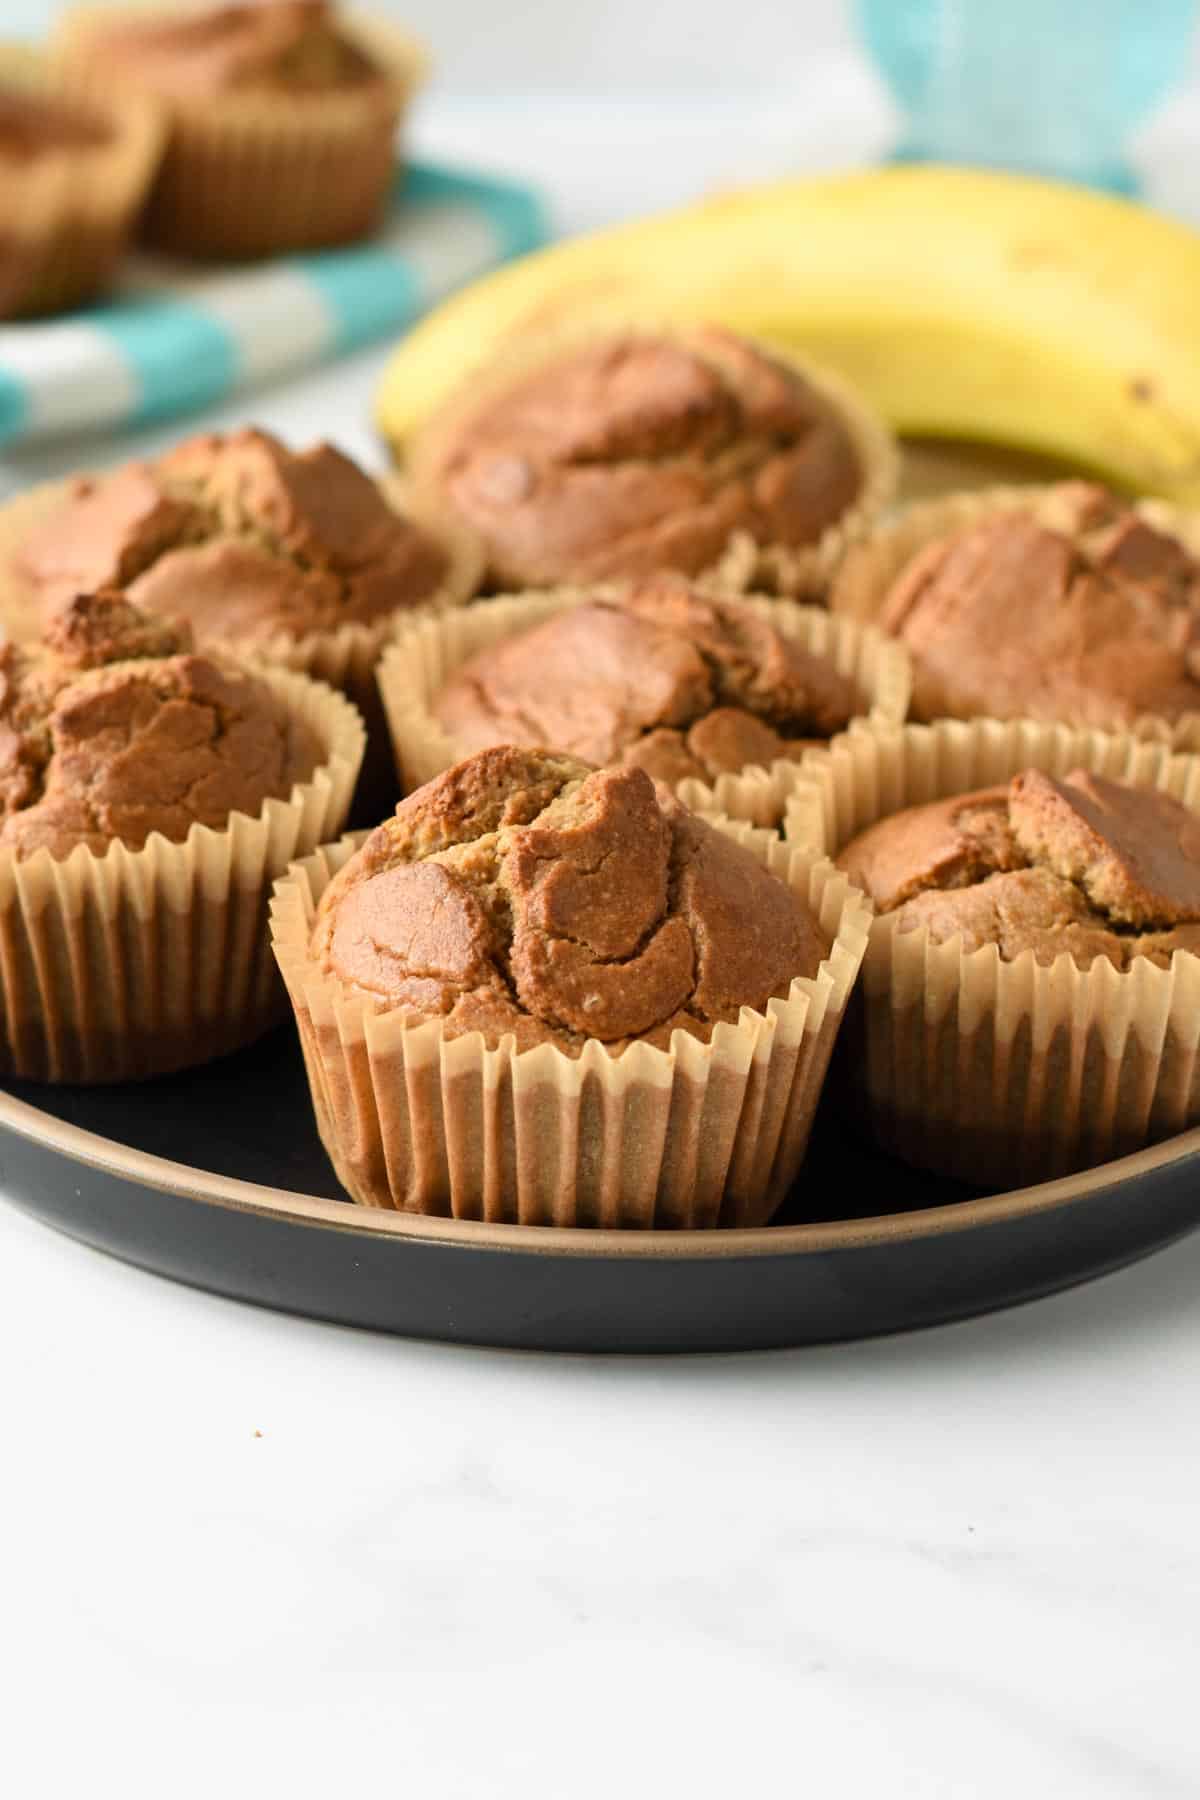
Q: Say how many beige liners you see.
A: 9